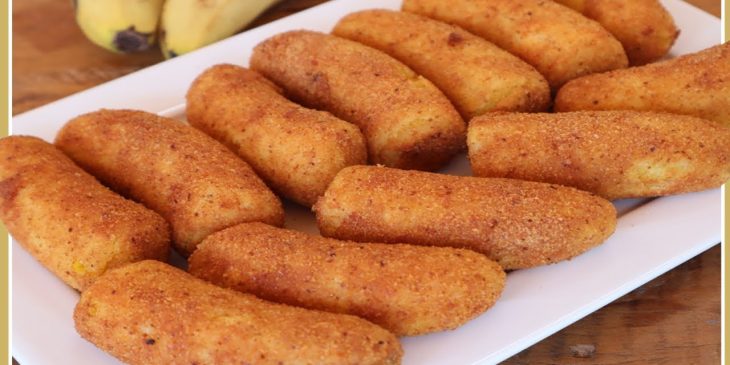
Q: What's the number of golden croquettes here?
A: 12